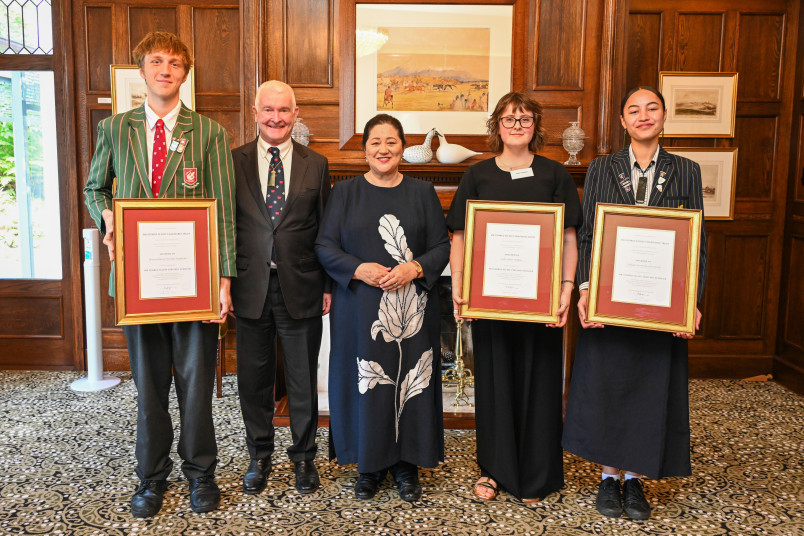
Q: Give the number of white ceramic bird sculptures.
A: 2